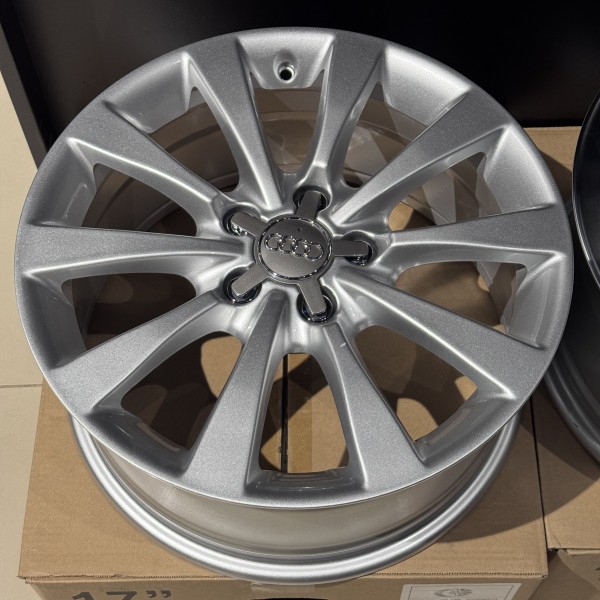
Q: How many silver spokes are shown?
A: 10